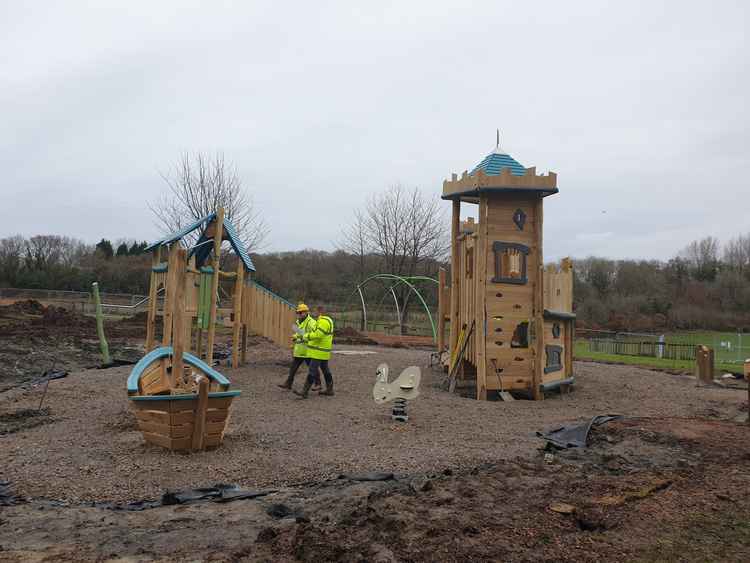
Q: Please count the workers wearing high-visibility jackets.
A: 2